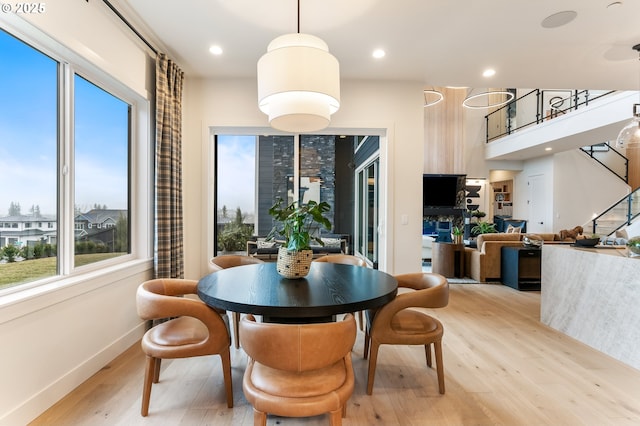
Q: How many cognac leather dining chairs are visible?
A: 5